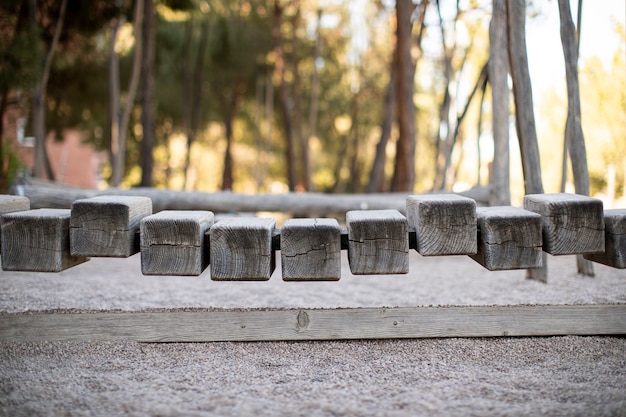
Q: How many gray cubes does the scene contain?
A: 11